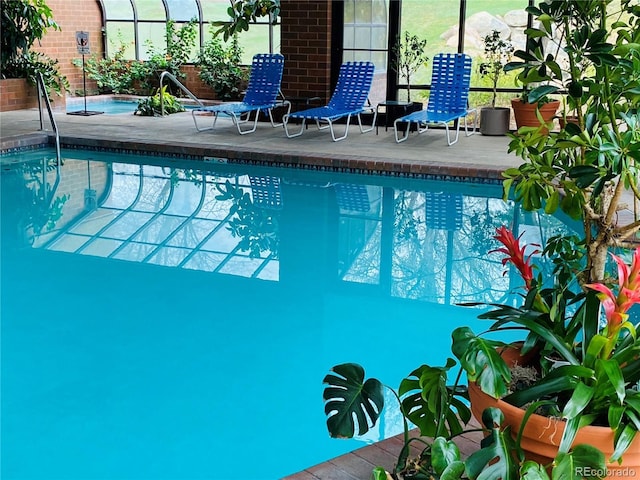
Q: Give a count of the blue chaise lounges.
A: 3